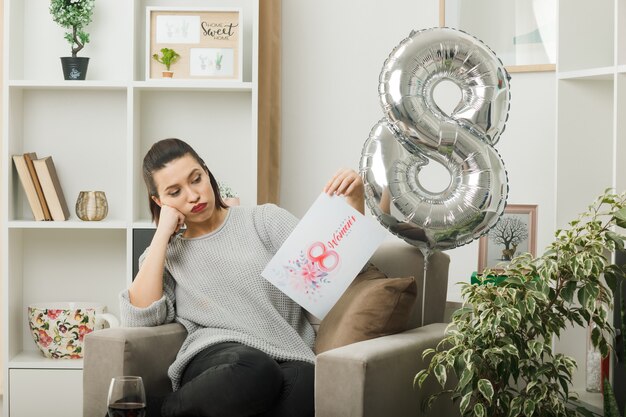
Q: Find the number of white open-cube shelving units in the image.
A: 2